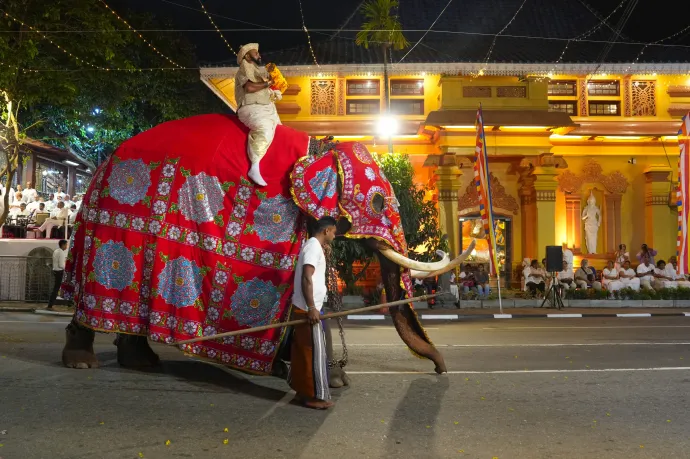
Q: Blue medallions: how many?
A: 7